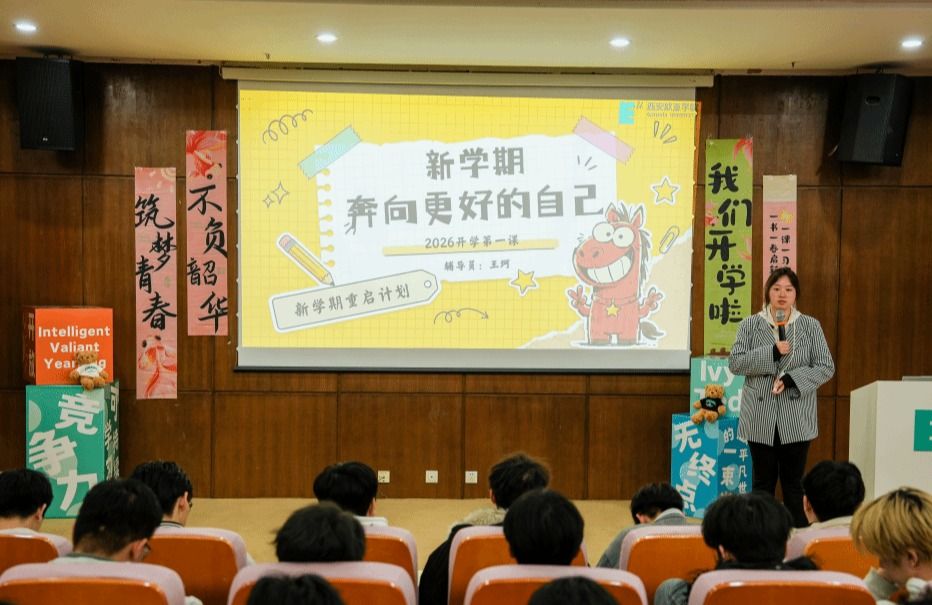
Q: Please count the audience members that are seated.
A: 13